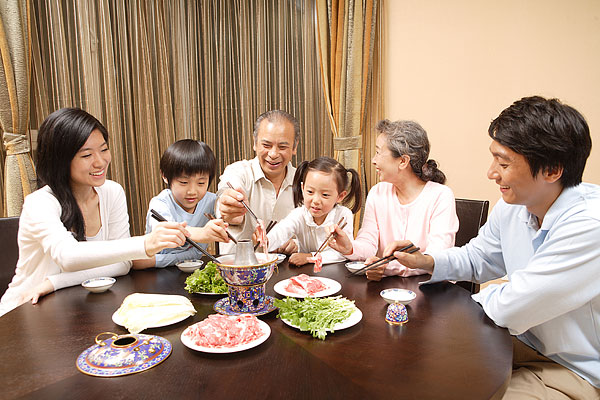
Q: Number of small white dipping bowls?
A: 5